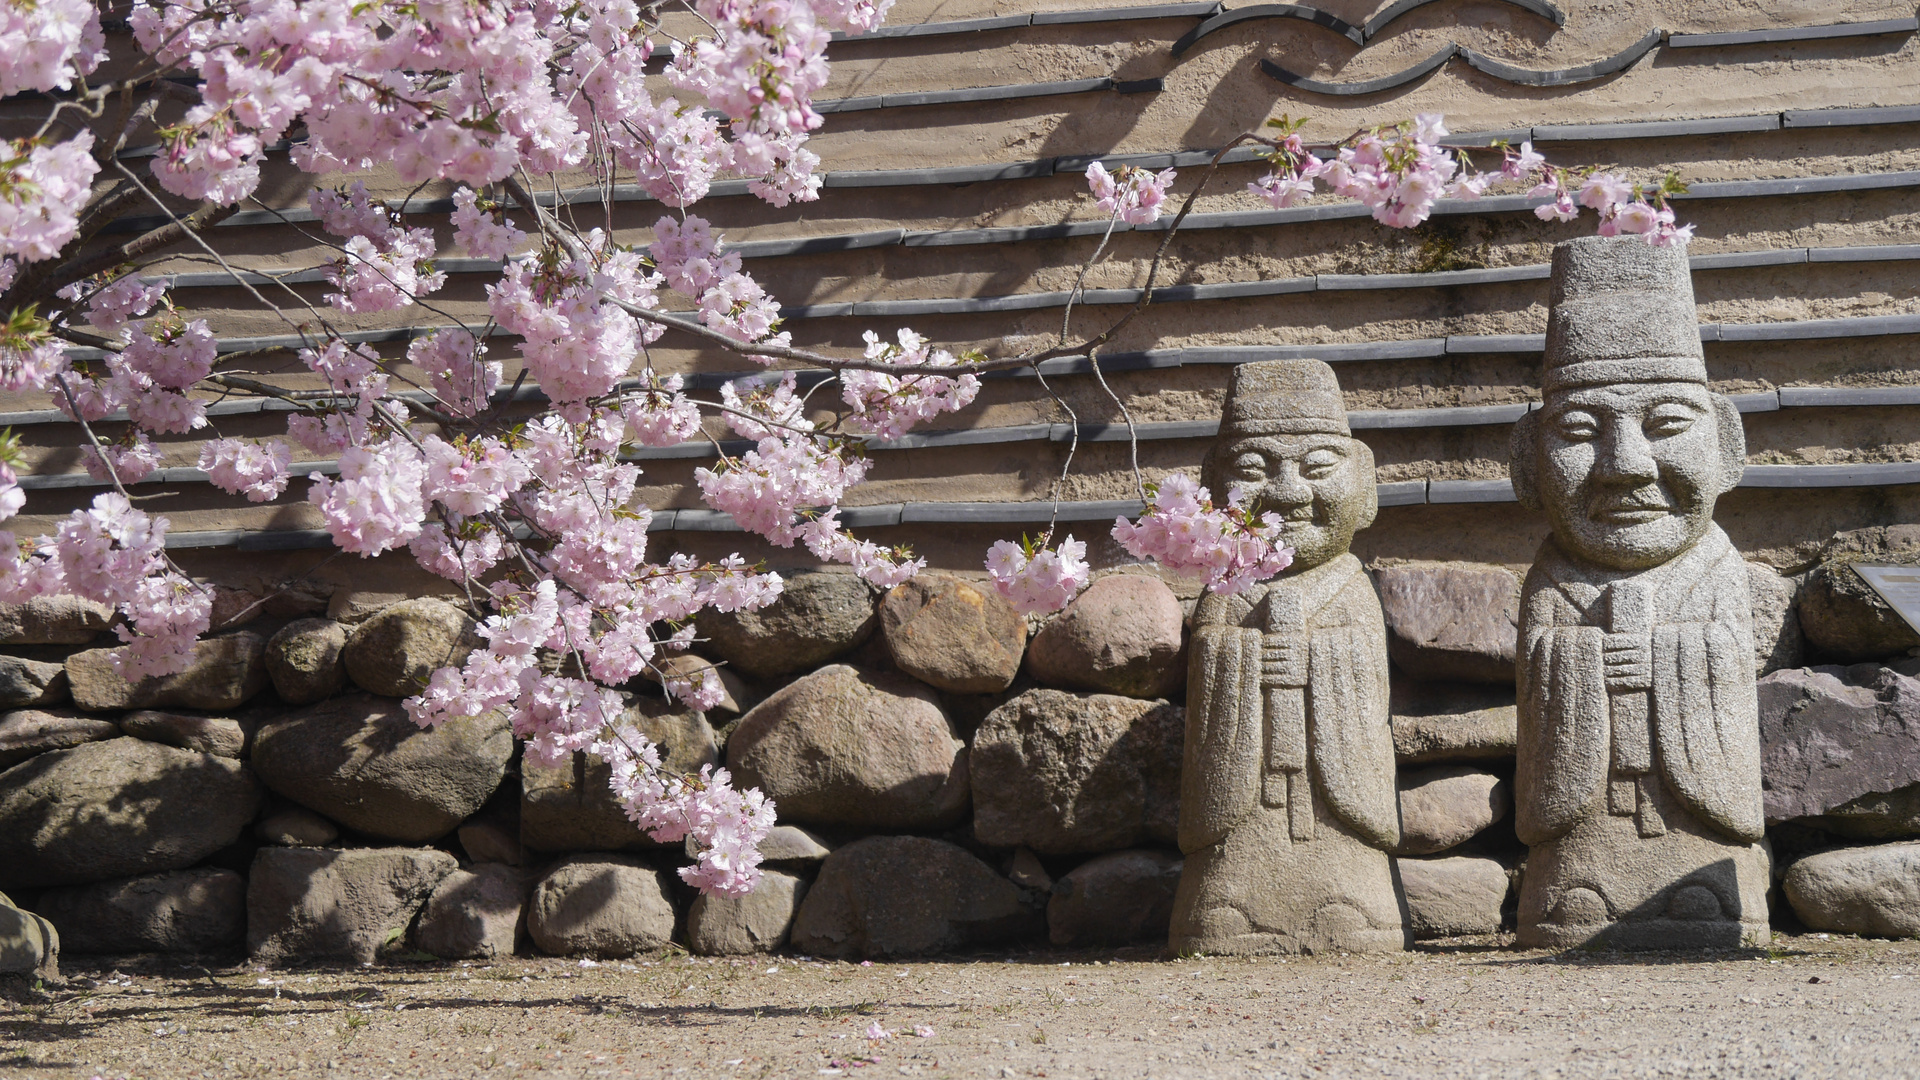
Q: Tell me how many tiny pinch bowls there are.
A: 0